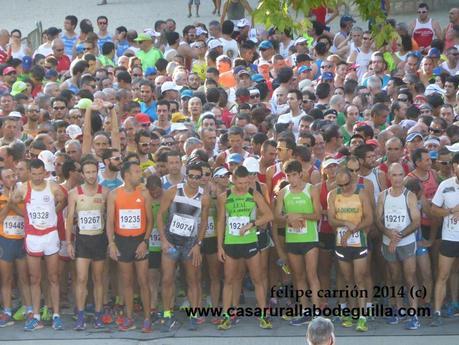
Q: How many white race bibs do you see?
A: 12